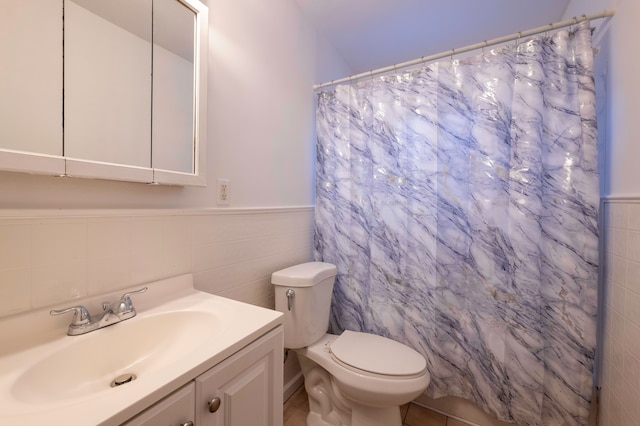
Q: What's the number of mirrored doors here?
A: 3